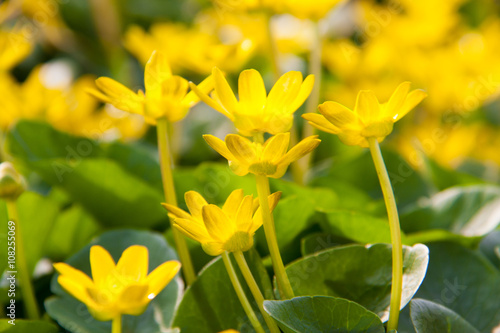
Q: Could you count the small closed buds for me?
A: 1